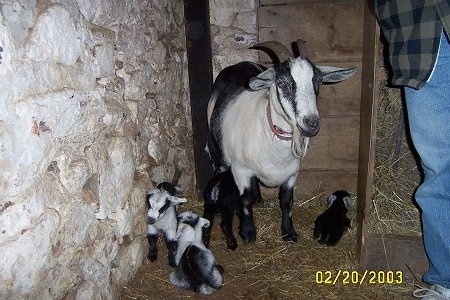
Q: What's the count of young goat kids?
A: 4